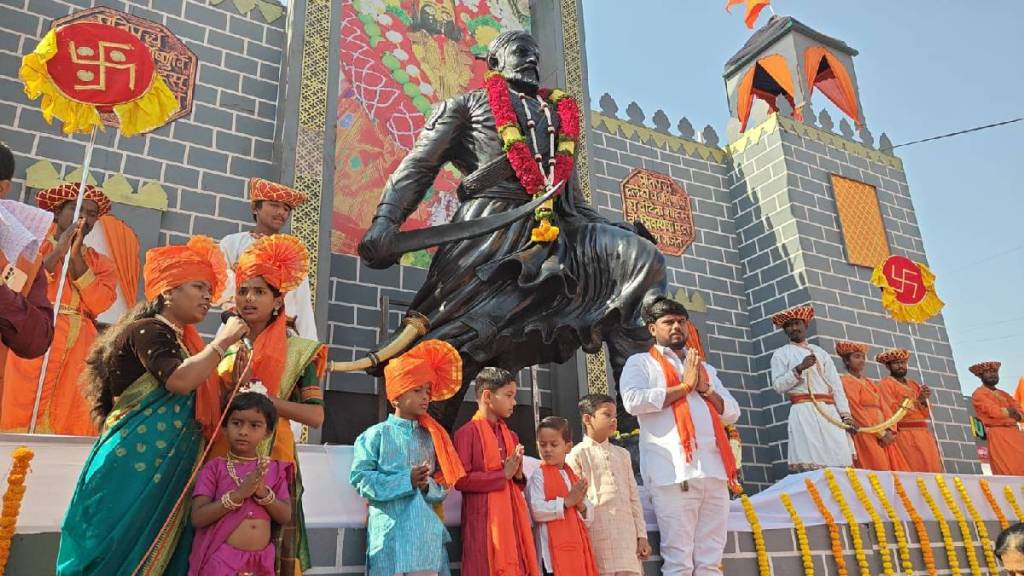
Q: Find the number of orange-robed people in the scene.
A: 4